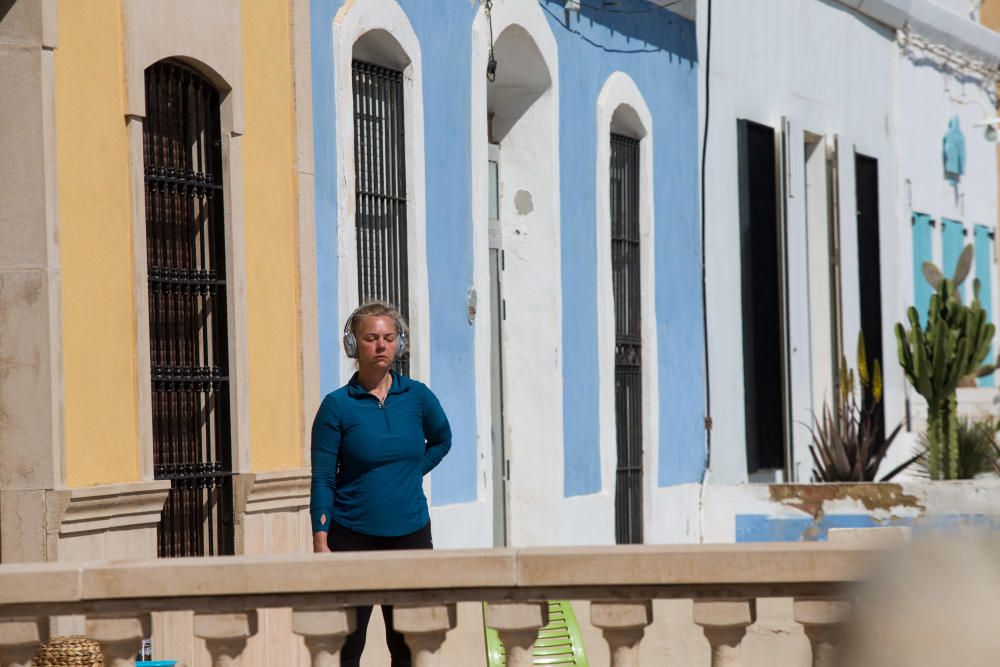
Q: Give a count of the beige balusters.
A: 9